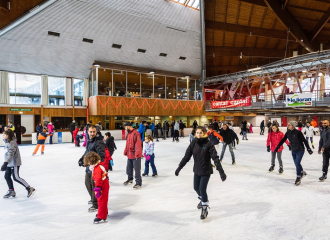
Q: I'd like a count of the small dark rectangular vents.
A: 6